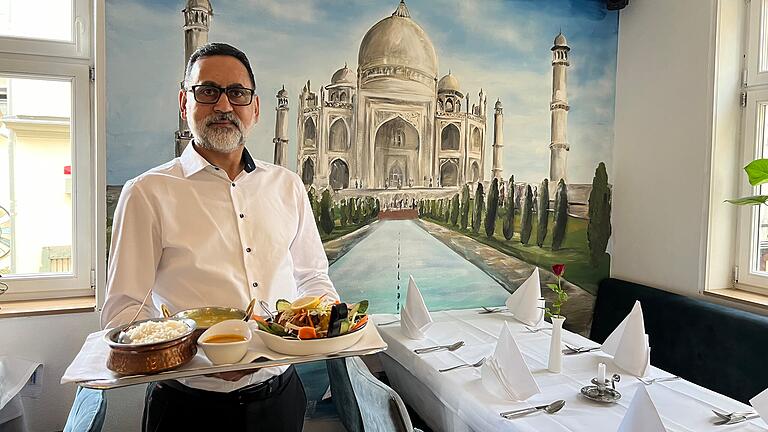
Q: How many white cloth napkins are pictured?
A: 6